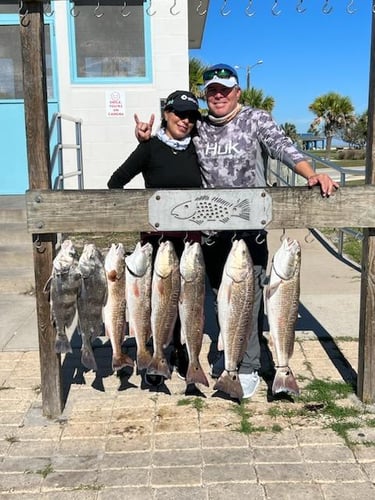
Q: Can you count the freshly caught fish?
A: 8